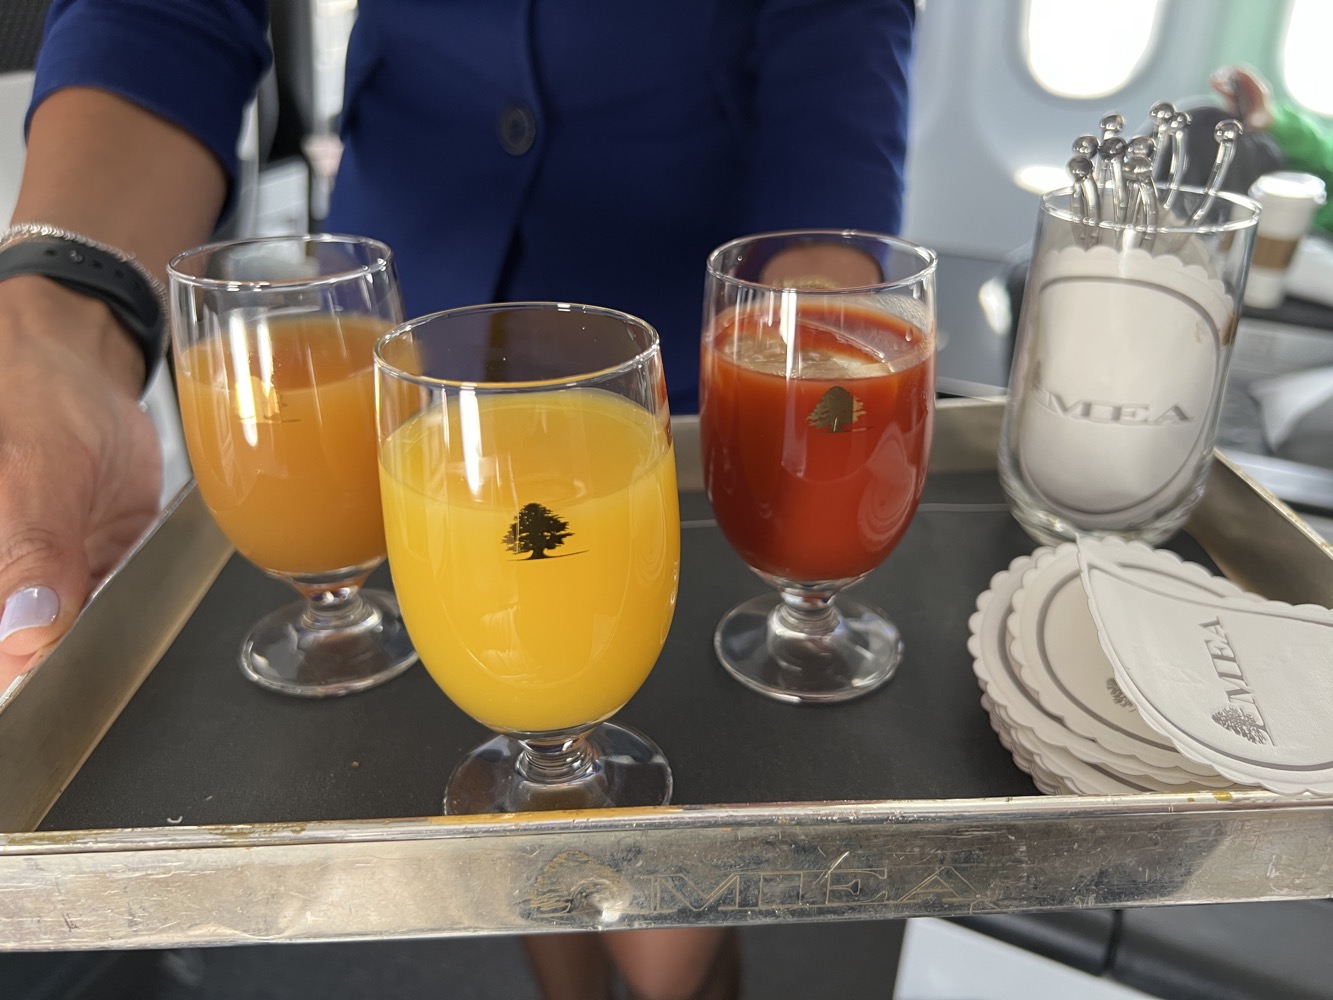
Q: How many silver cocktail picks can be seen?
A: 9